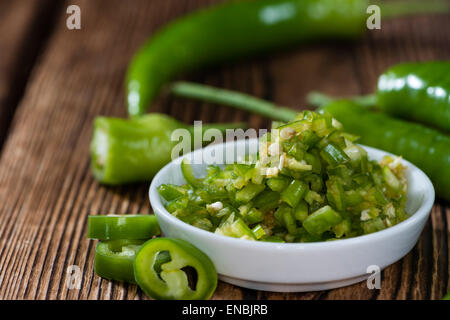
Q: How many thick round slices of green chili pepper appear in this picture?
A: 3